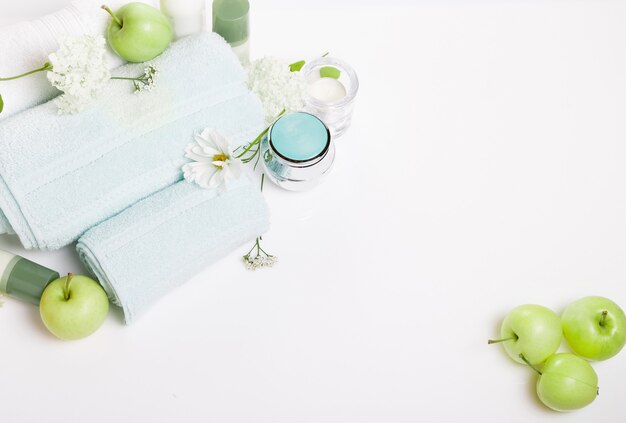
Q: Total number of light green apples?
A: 5